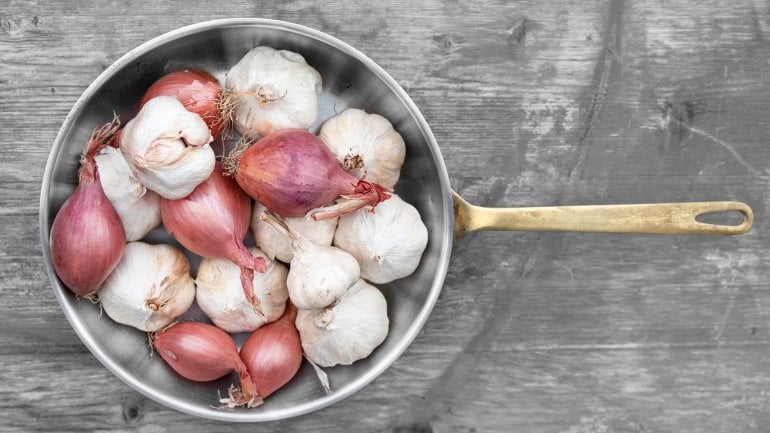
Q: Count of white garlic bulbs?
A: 10